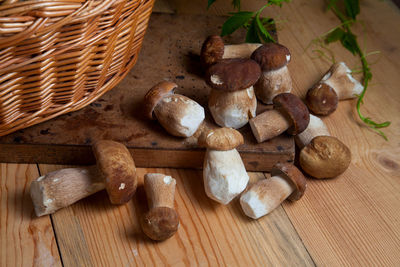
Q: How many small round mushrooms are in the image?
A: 11